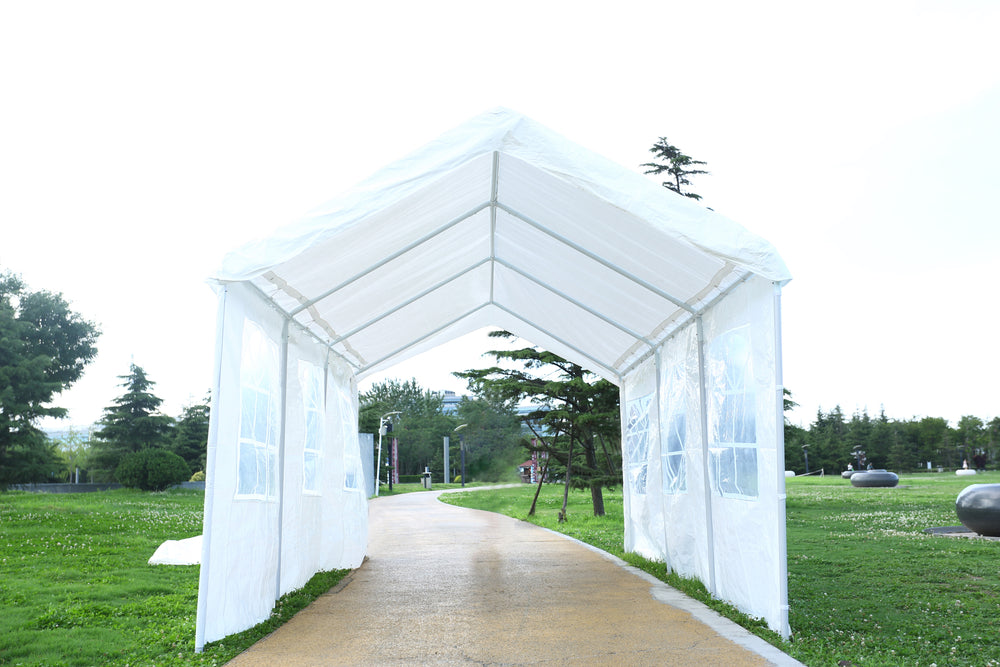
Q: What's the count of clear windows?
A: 6